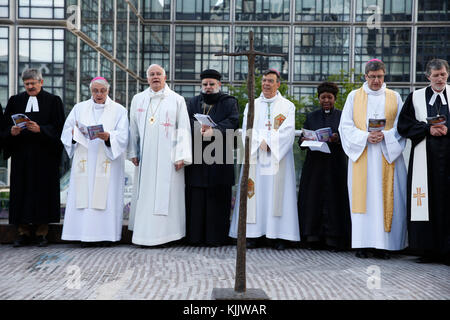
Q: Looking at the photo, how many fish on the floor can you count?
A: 0